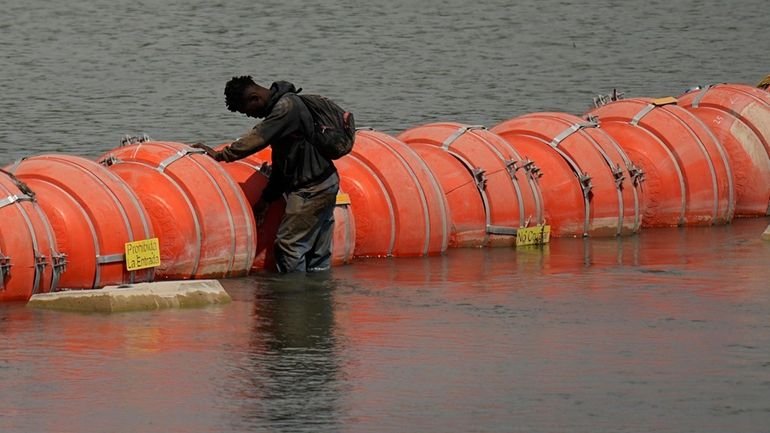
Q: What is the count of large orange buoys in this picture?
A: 9